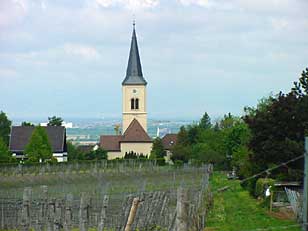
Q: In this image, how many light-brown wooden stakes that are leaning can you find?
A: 1